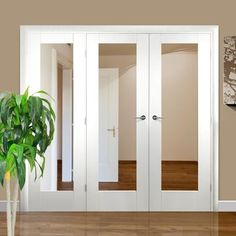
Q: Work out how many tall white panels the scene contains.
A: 3